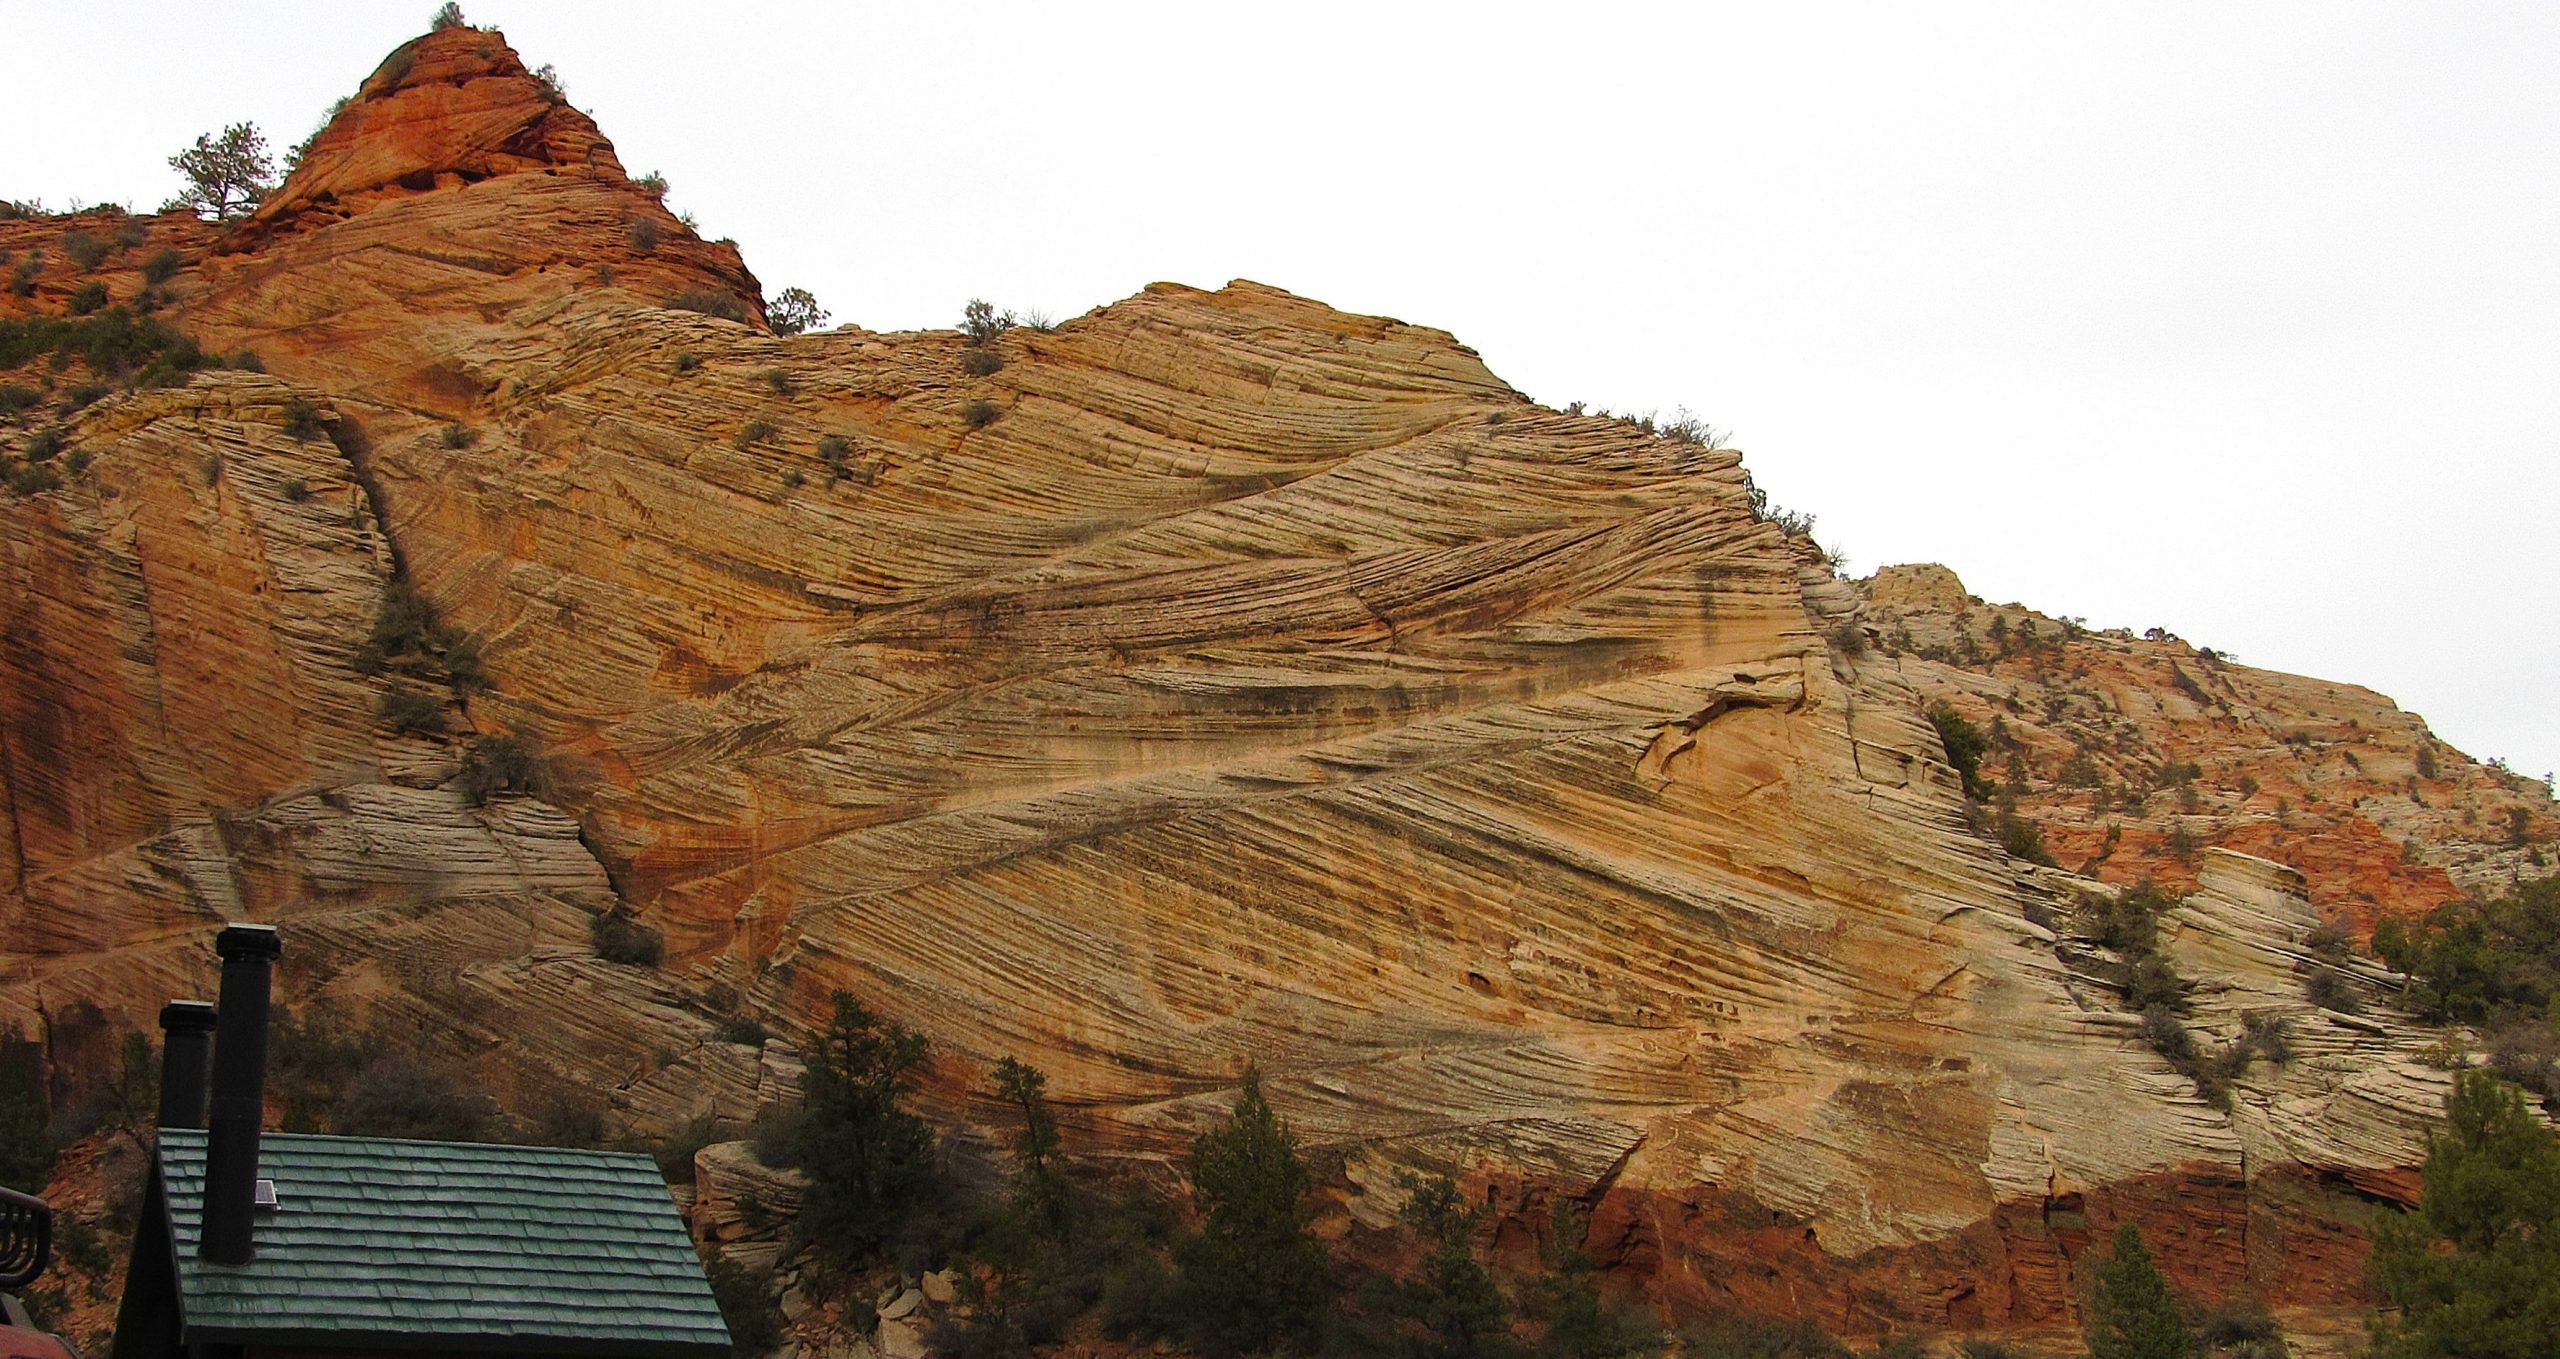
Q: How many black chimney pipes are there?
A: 2